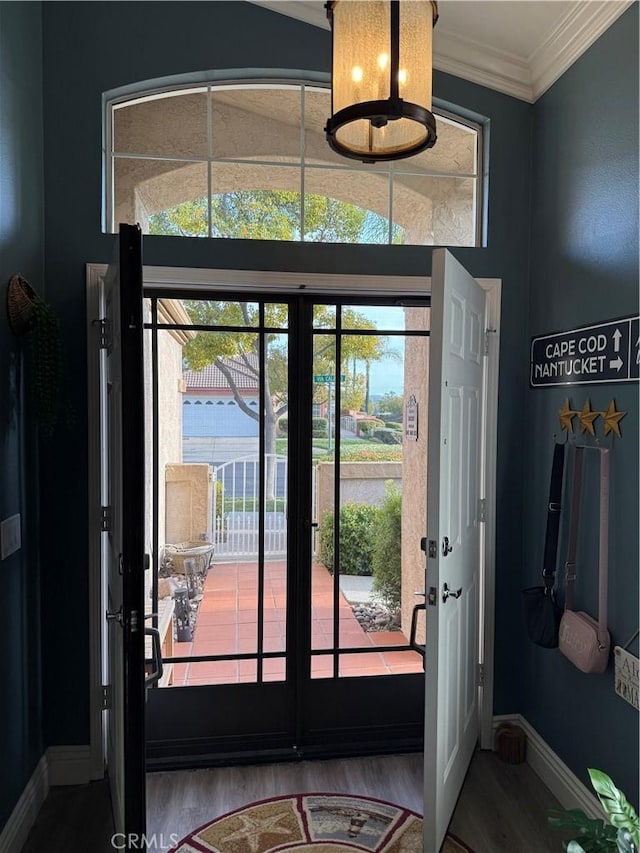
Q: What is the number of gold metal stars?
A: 3